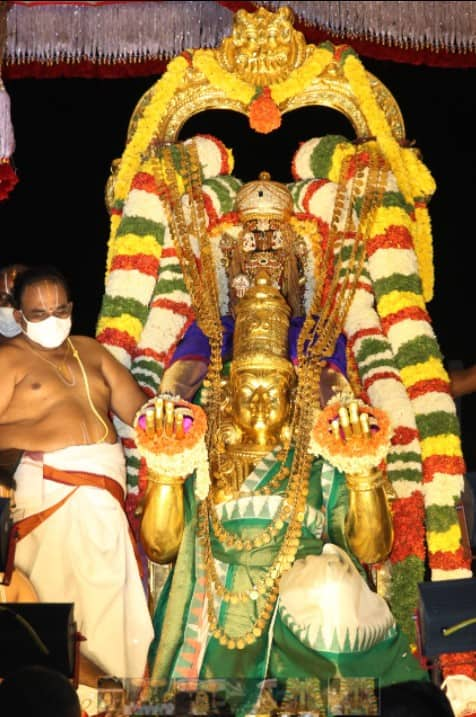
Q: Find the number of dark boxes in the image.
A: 2